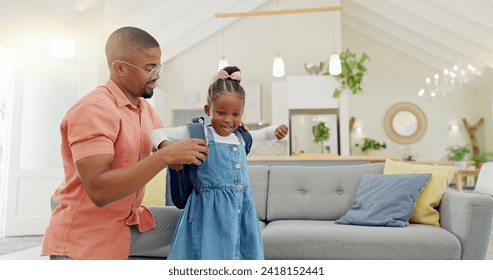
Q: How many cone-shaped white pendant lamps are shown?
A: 3